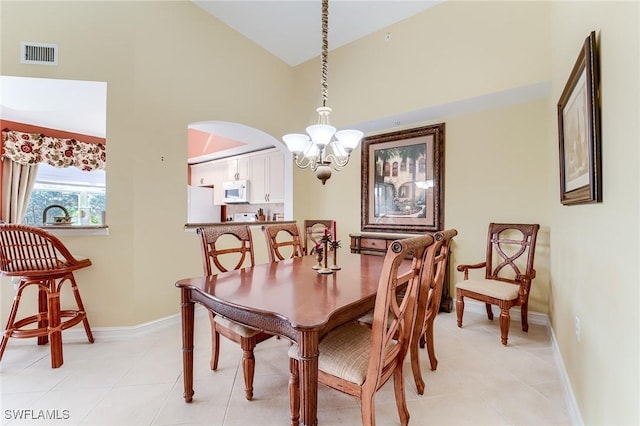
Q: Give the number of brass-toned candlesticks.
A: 3